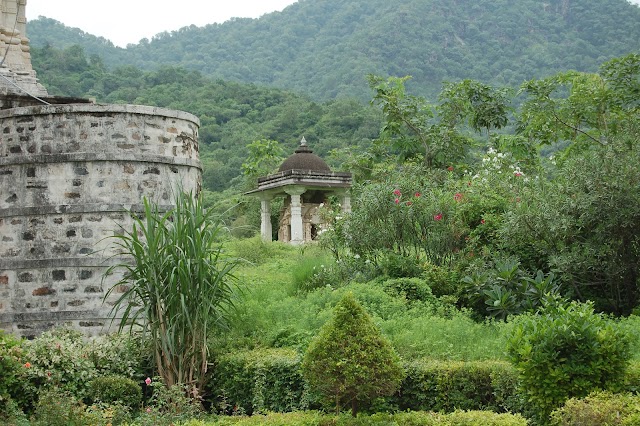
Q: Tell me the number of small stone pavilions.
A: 1